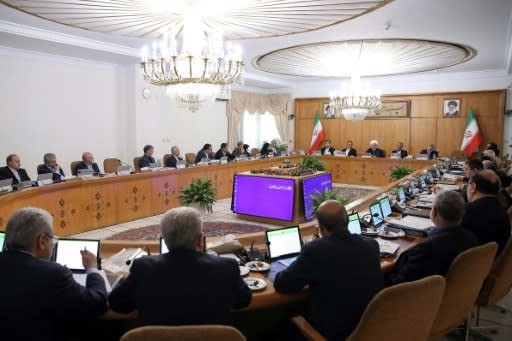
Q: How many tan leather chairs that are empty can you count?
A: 3